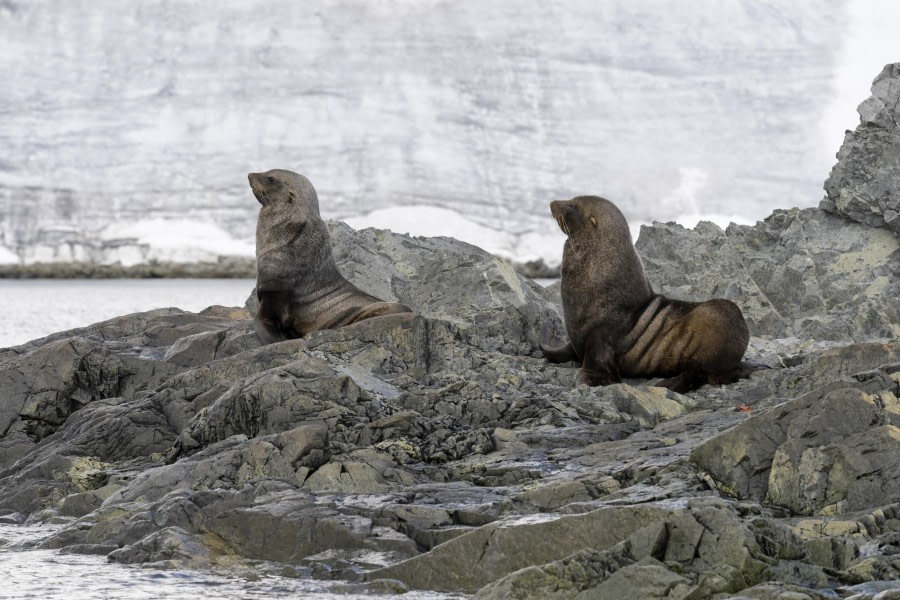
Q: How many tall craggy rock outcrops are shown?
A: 1